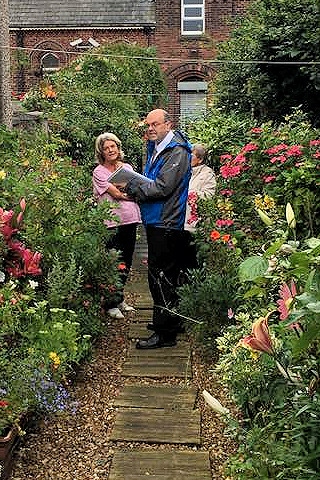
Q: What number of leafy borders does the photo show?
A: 2